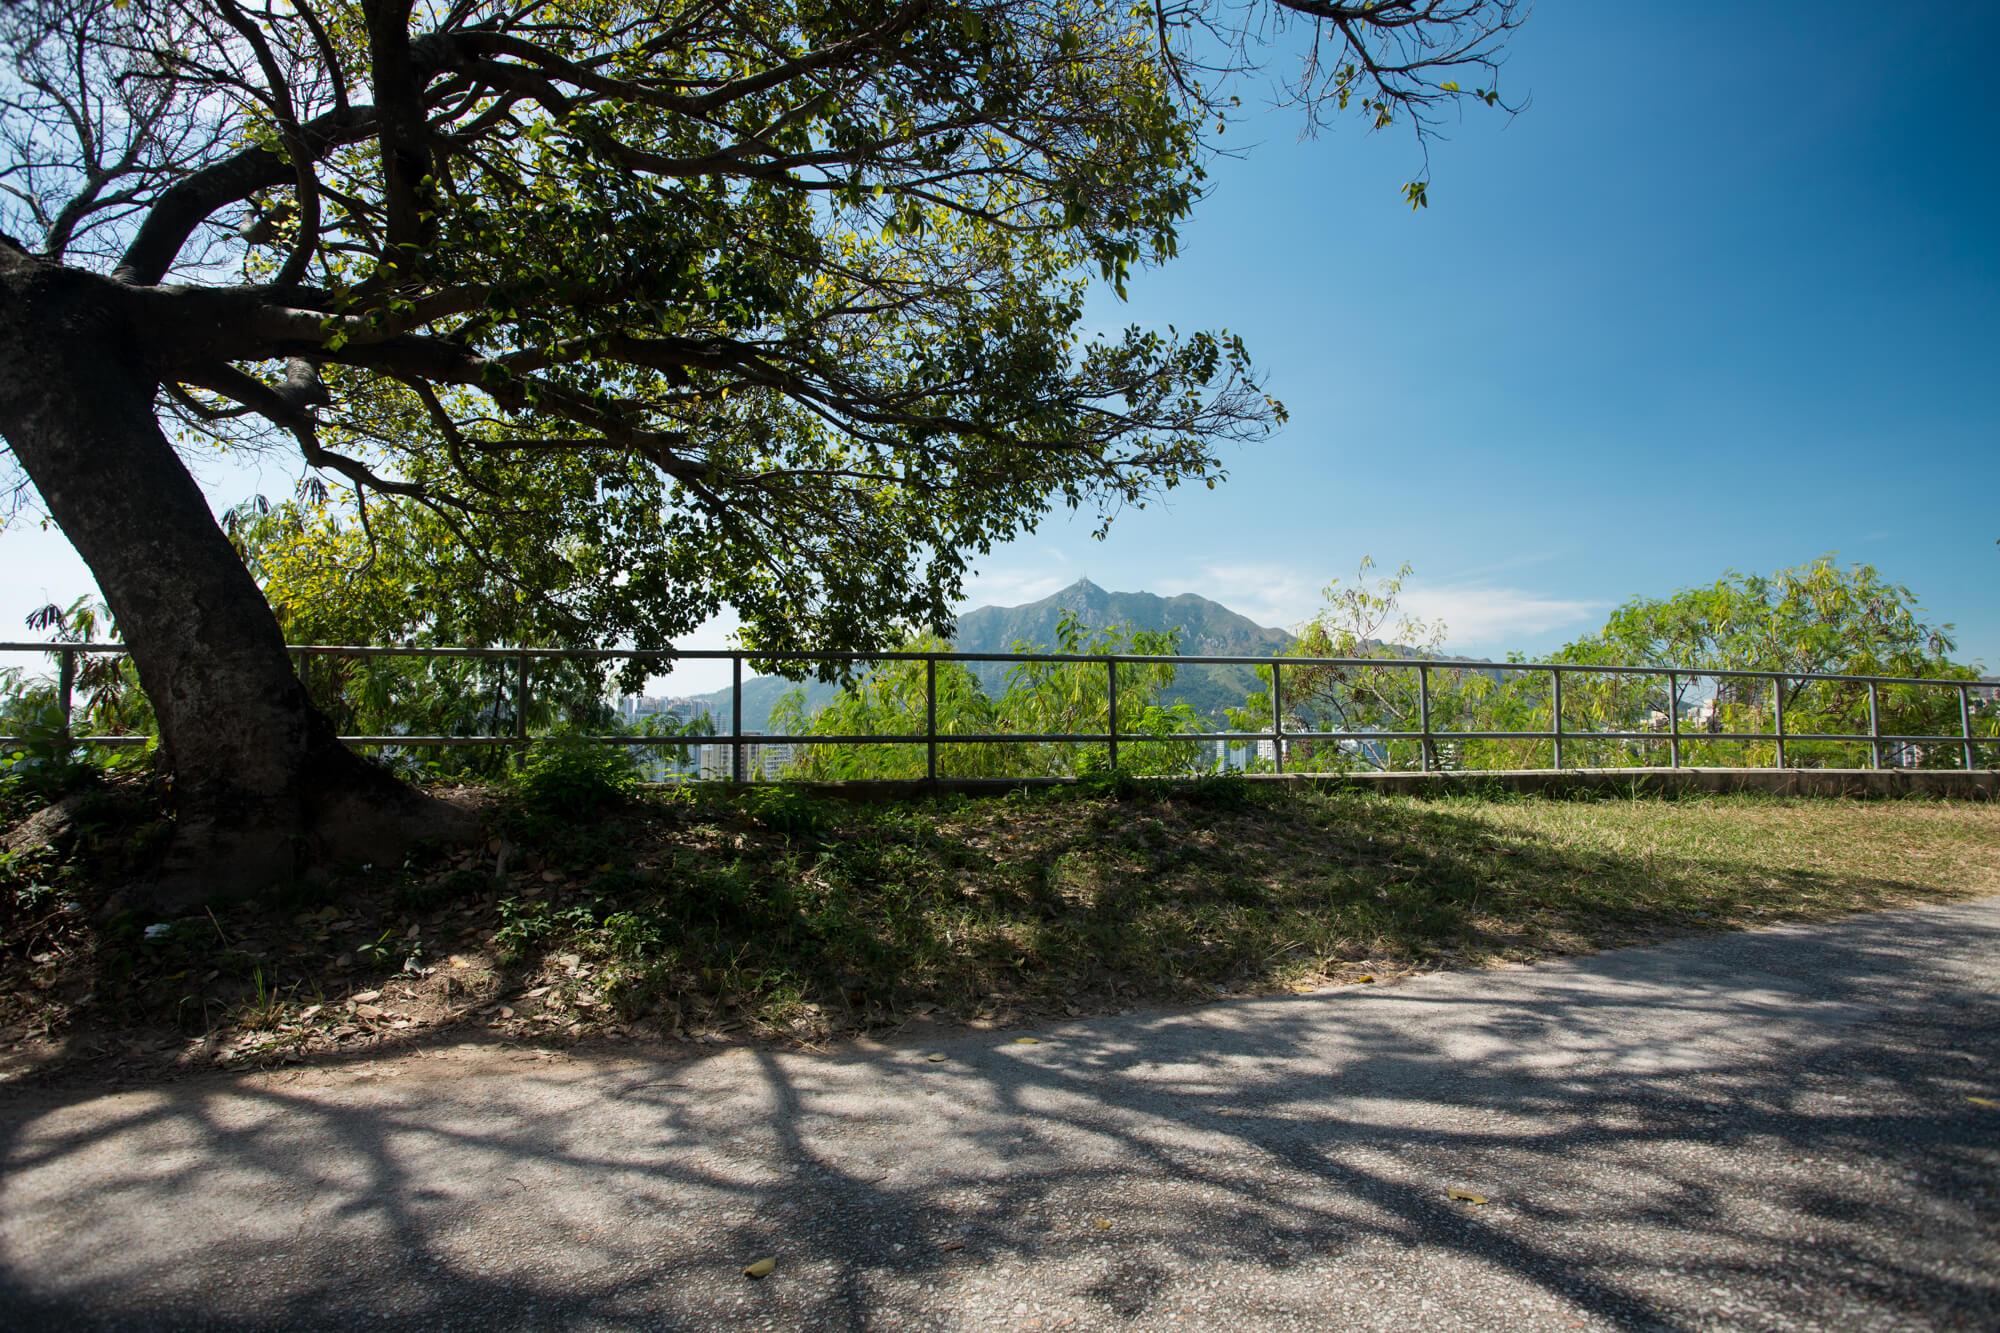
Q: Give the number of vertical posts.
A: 13